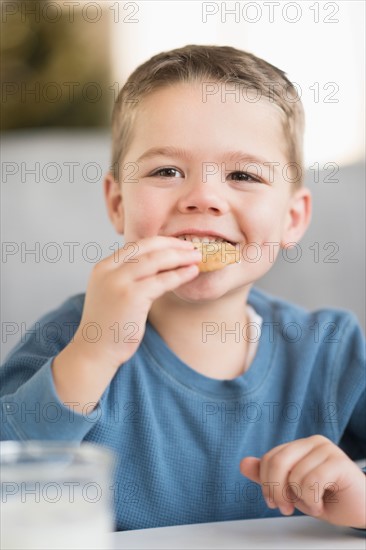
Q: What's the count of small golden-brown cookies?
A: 1